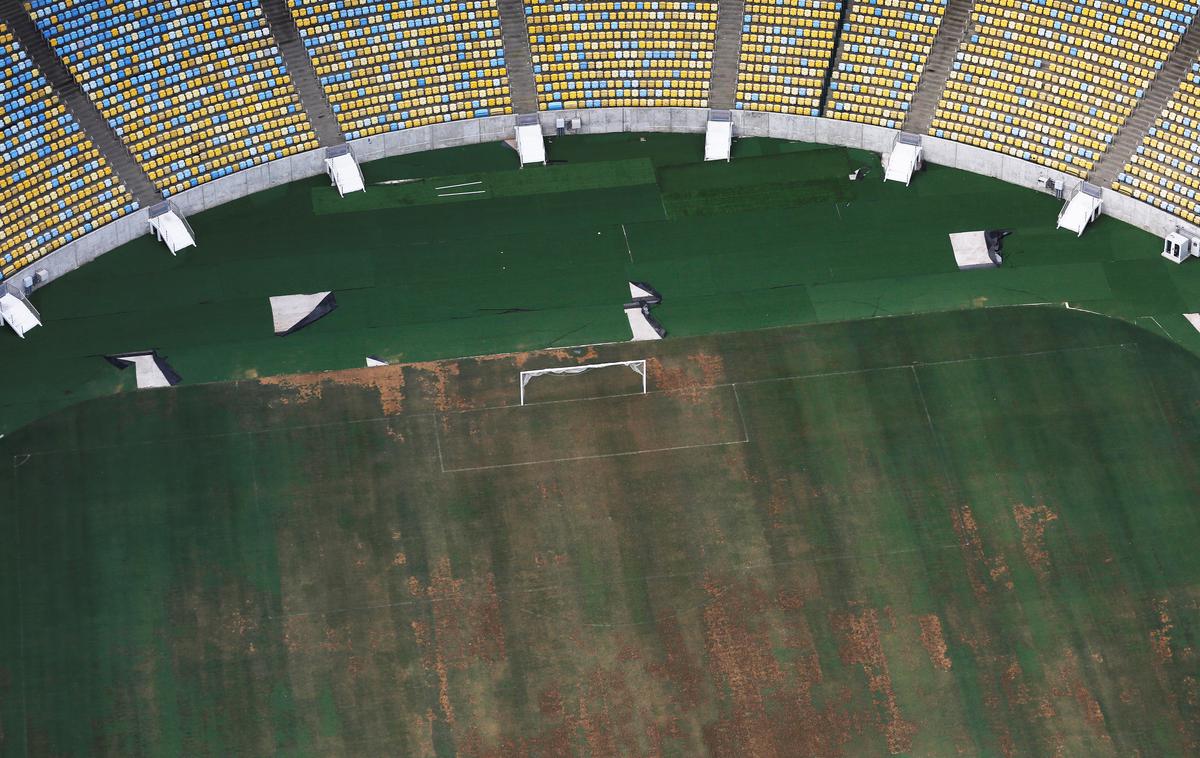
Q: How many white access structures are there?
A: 7